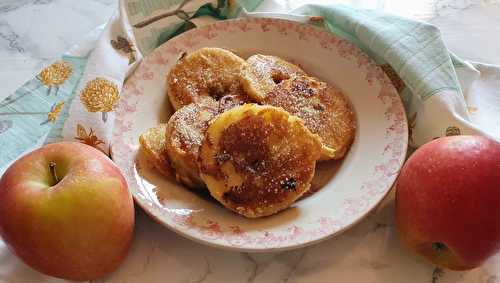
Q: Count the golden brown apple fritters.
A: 6